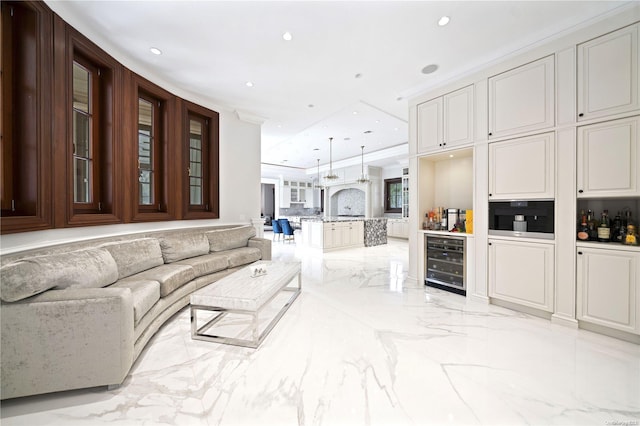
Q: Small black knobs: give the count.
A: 8